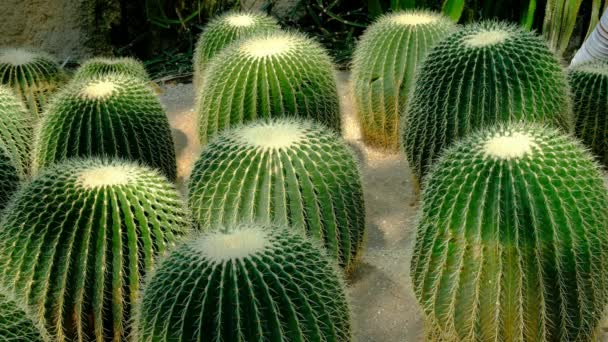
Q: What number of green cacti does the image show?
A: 15